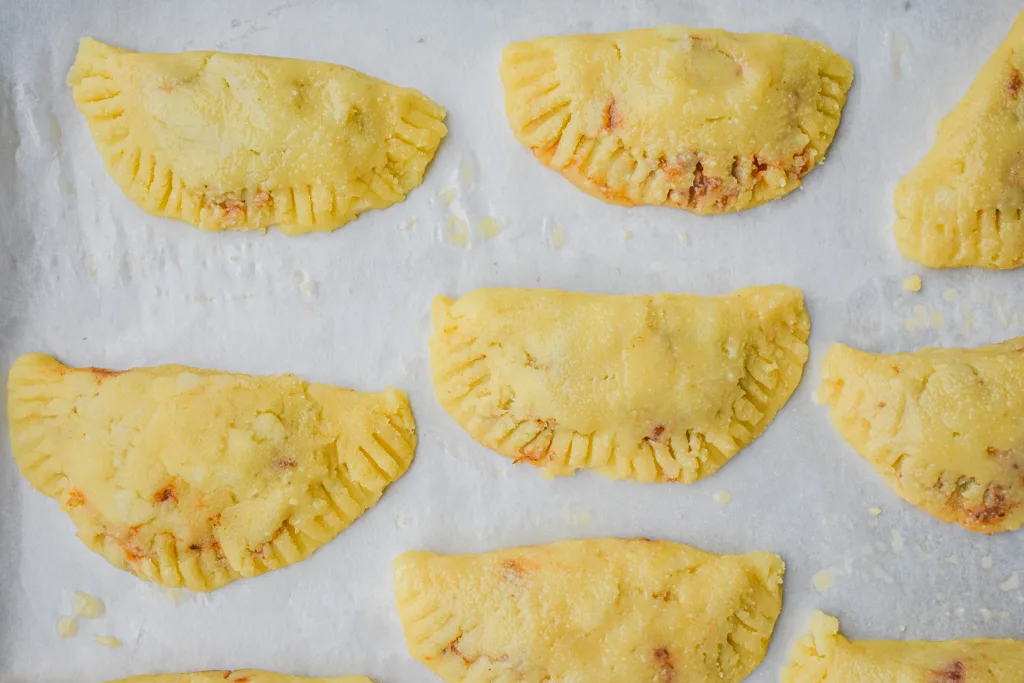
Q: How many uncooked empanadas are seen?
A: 9